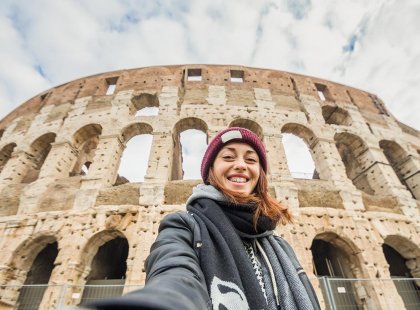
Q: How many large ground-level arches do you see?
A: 4